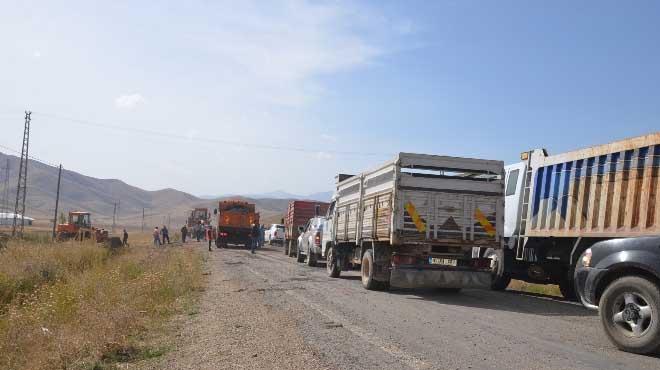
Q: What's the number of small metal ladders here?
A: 1